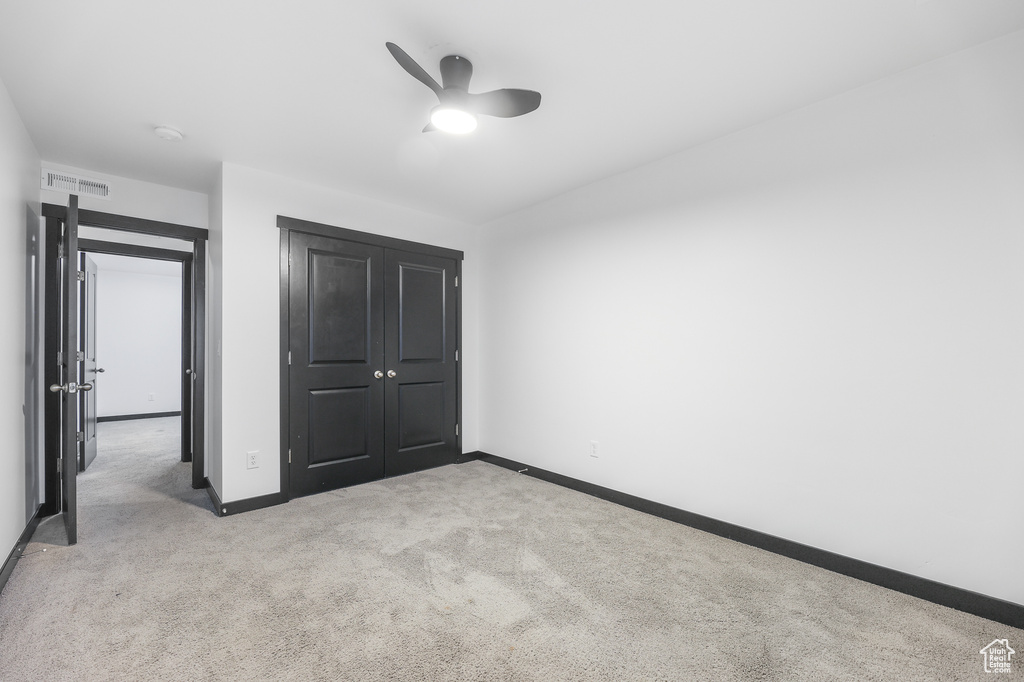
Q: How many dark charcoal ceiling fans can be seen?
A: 1